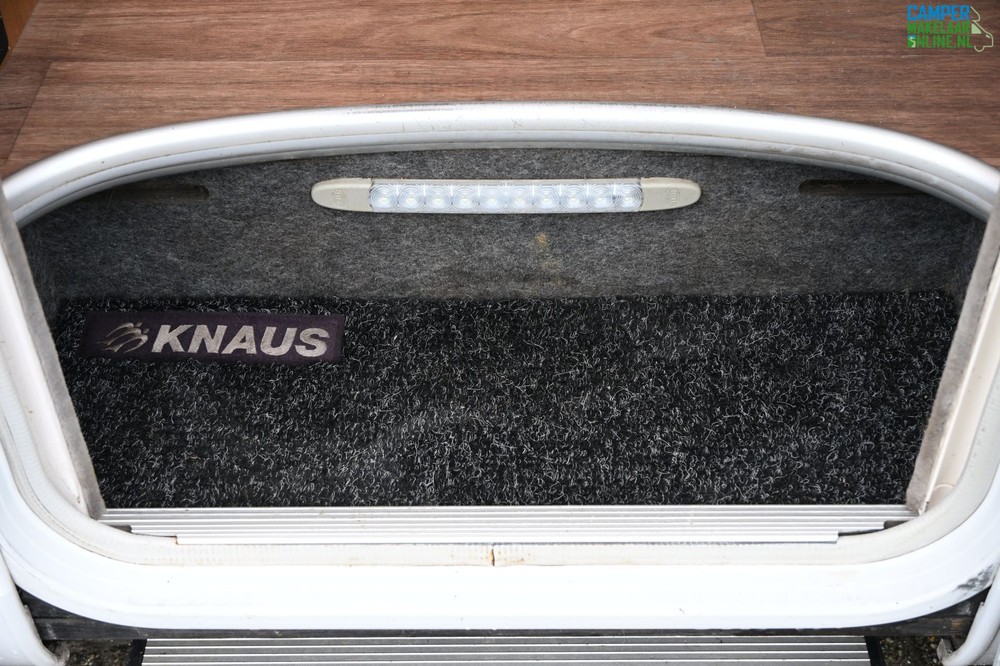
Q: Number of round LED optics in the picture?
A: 10